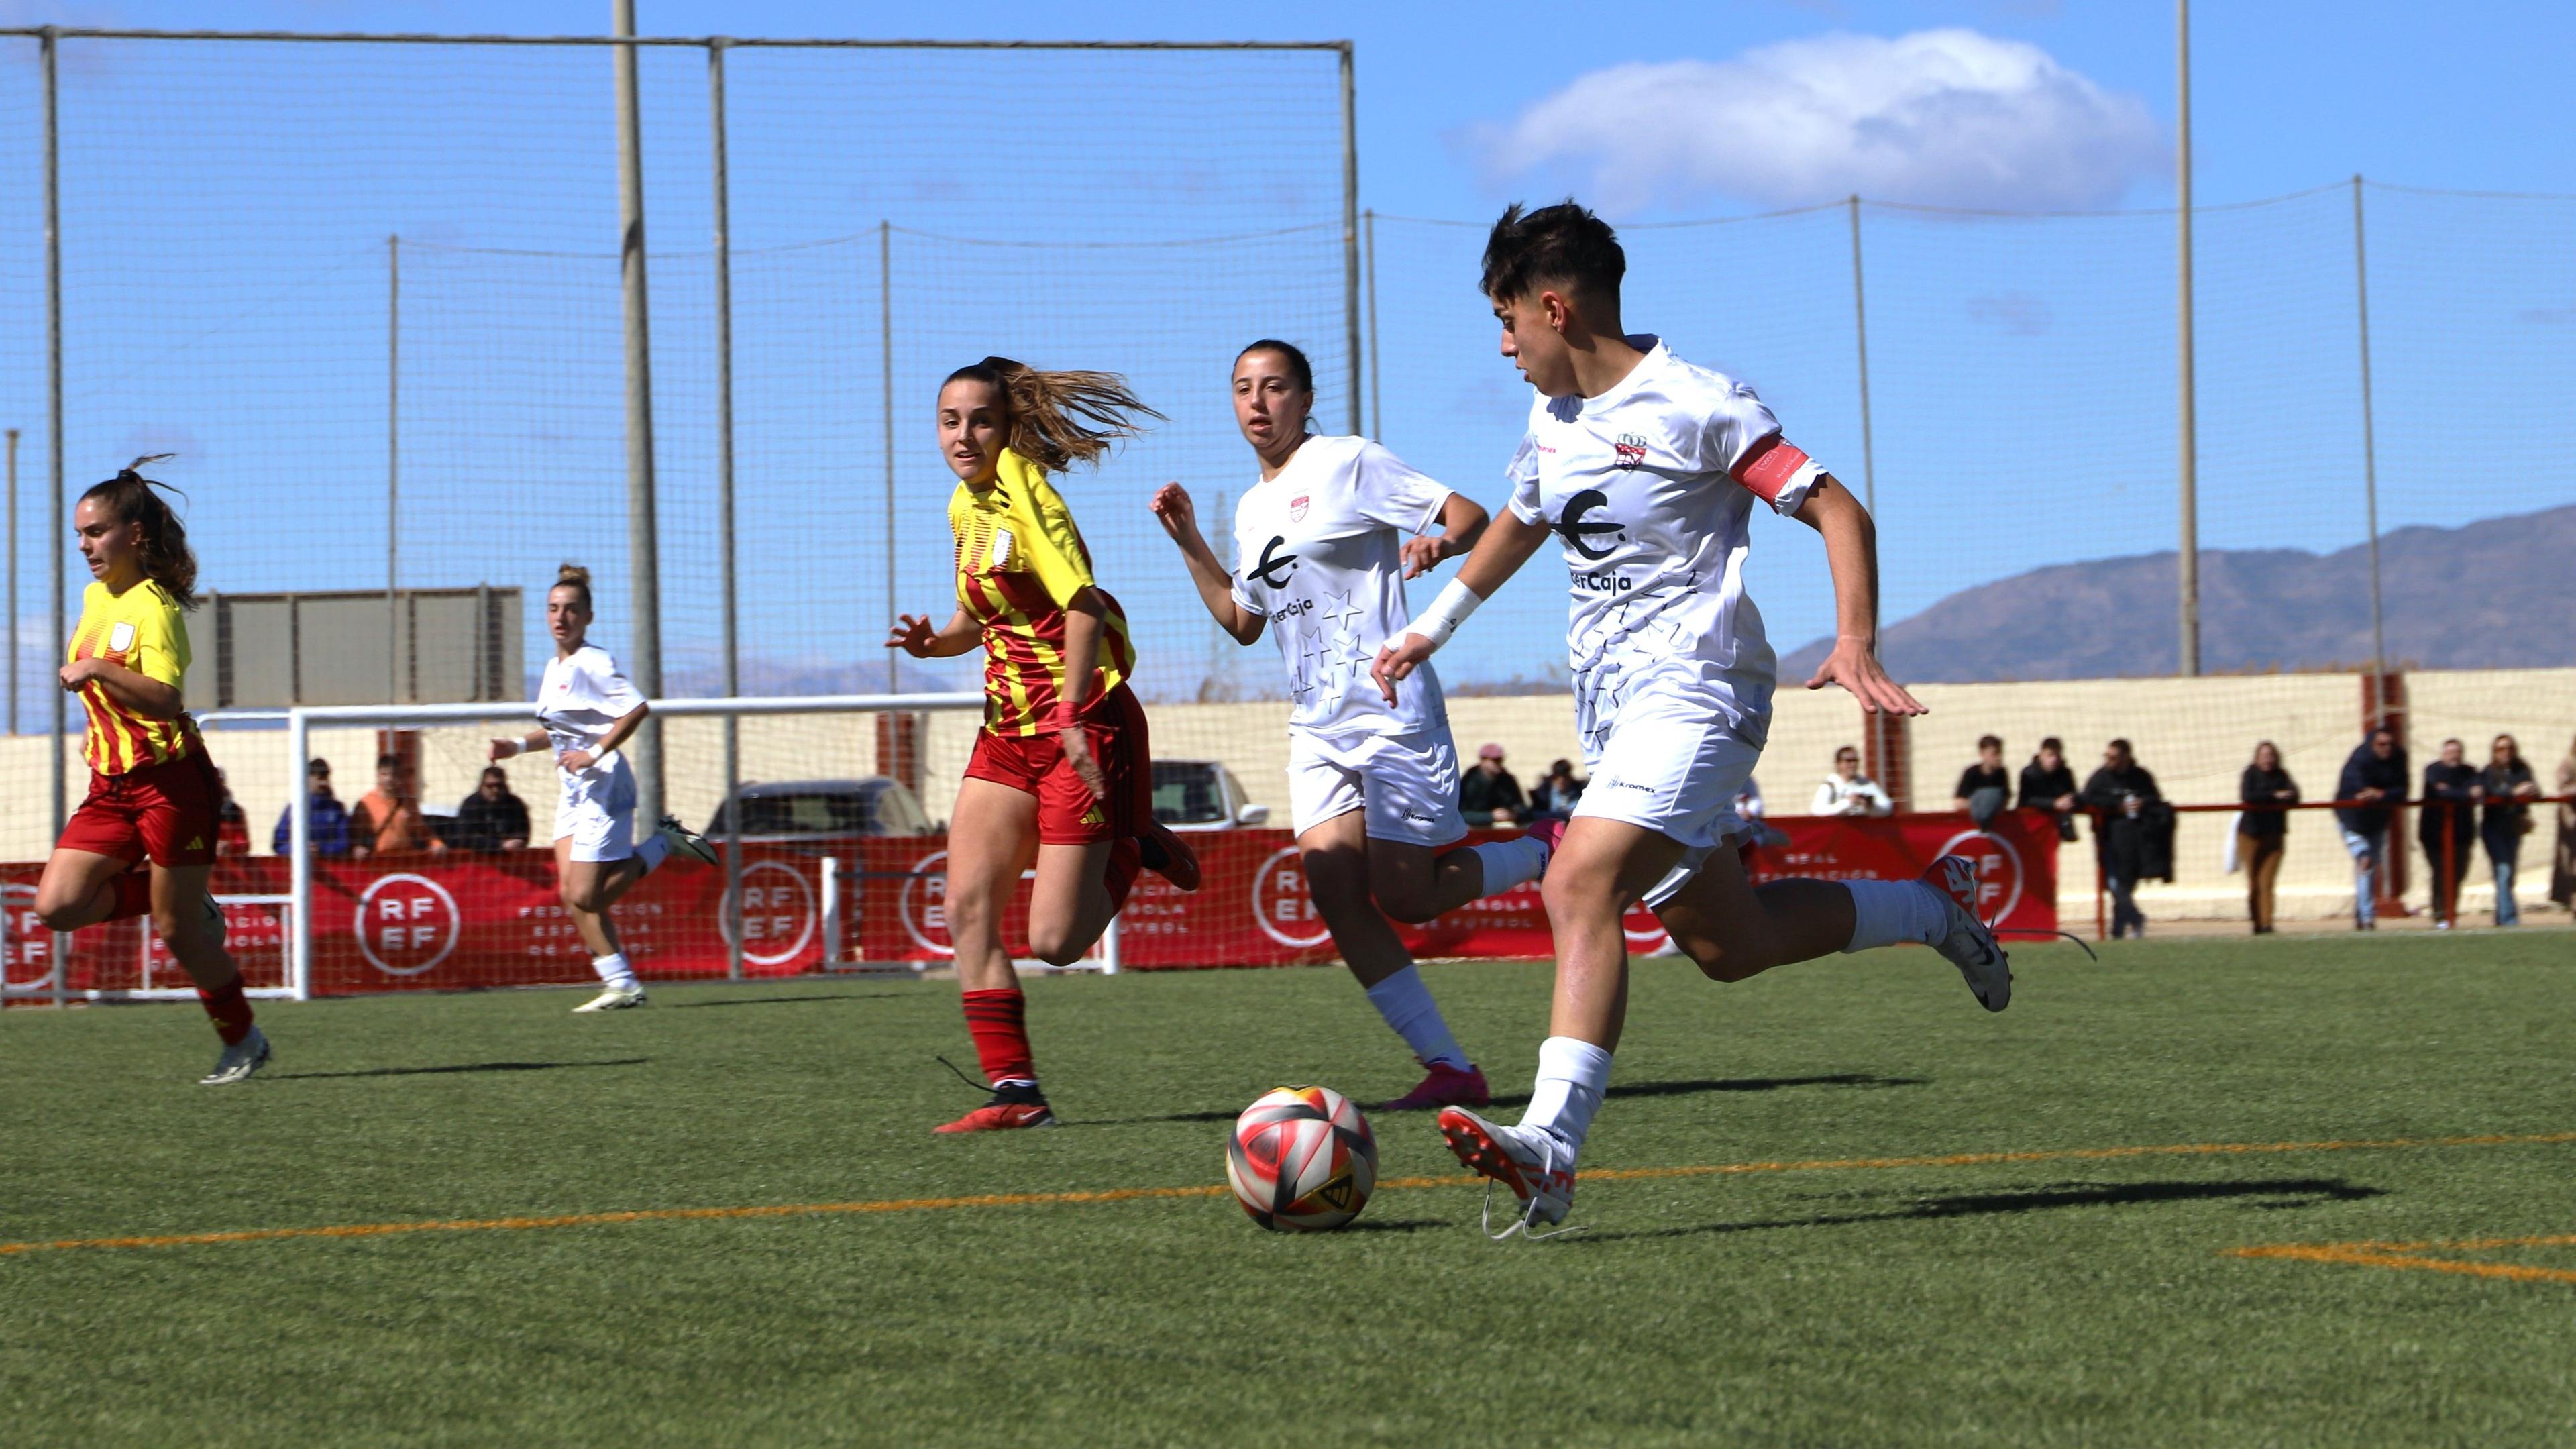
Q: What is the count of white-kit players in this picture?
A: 3